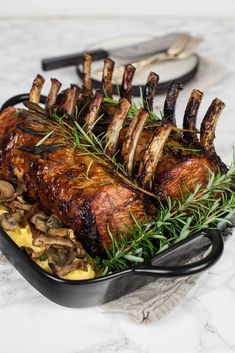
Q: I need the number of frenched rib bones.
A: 14